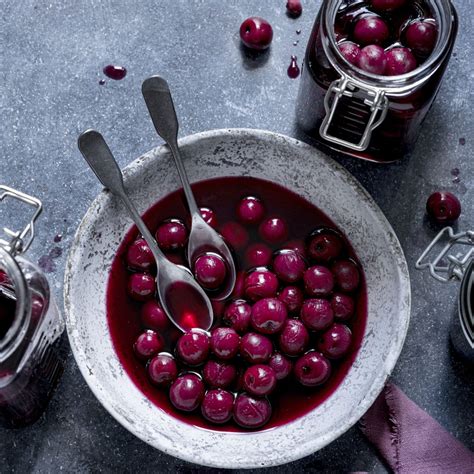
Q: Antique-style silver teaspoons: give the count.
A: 2